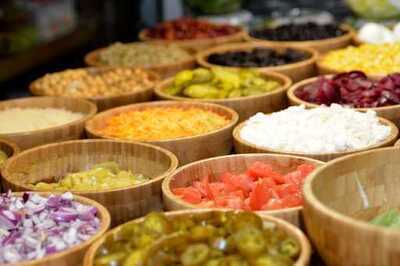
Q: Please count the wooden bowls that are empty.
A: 0